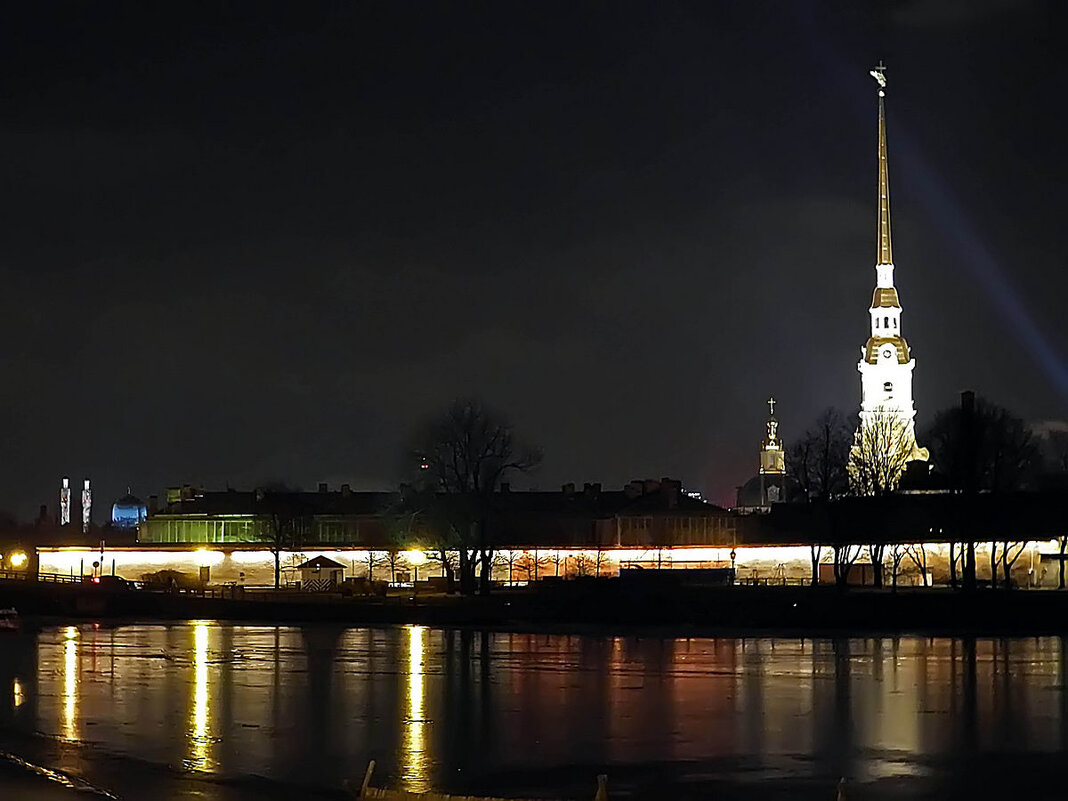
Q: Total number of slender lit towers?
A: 4